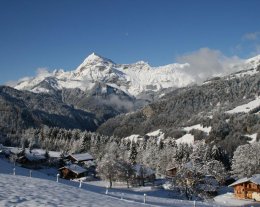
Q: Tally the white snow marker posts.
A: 8